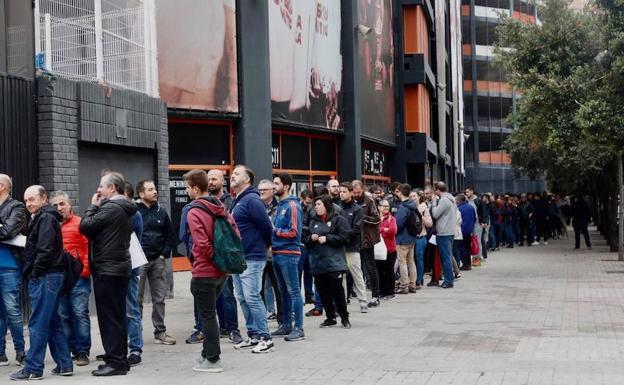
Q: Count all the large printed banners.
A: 3